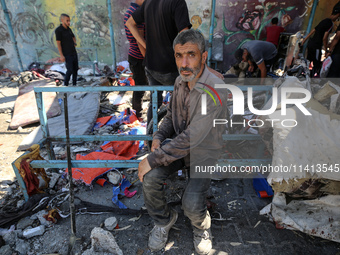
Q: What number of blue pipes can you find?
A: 4